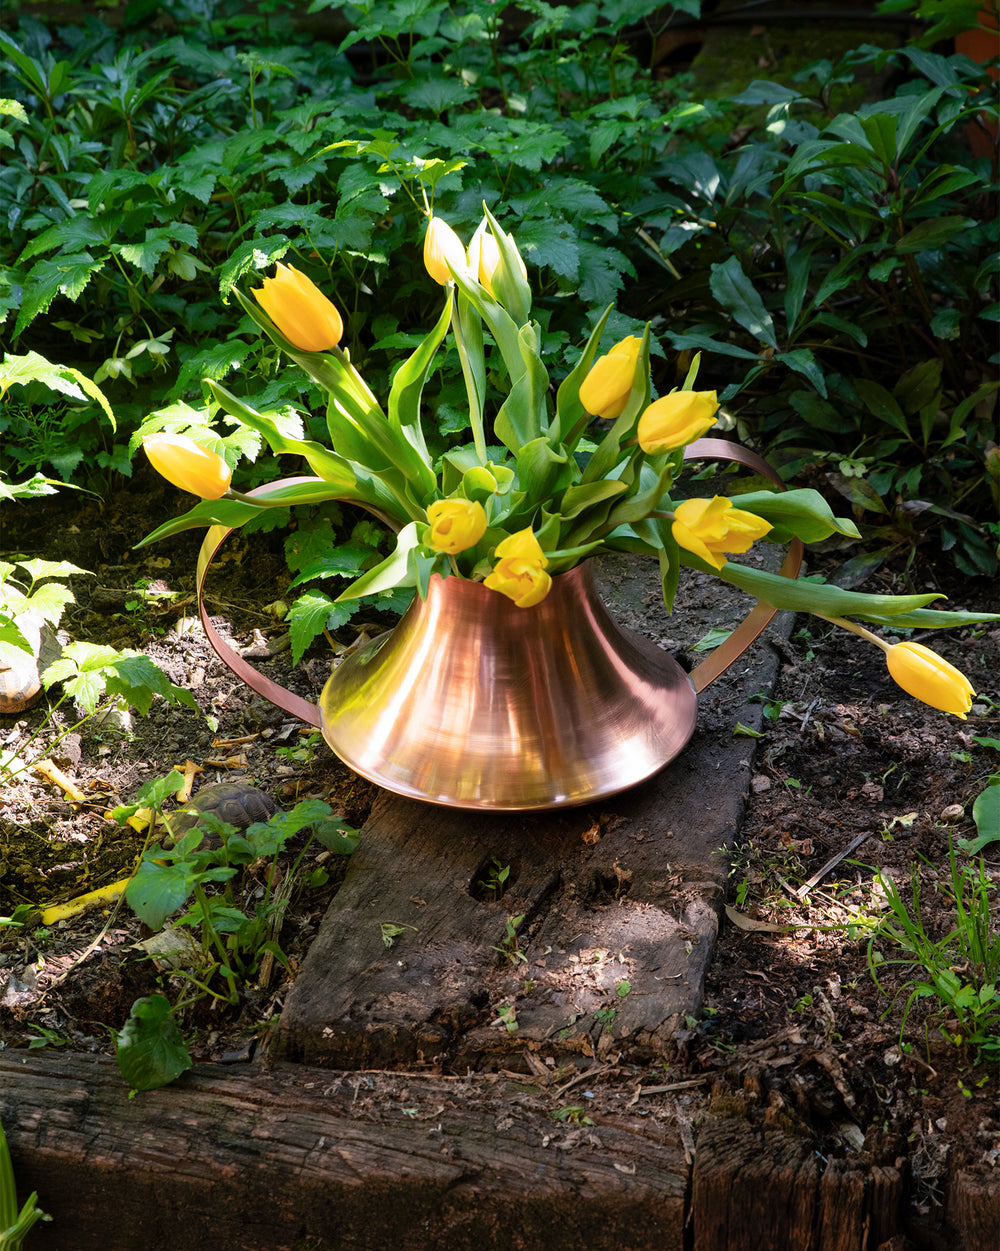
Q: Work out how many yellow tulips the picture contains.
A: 10